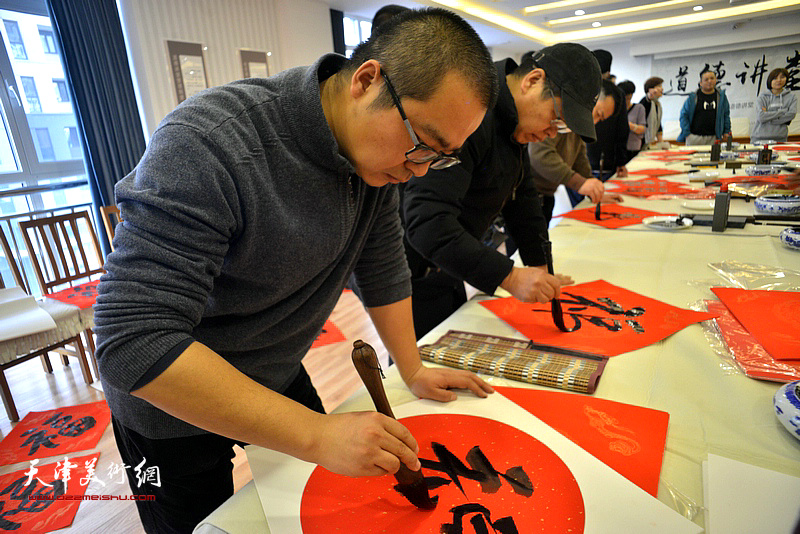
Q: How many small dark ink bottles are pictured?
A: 4